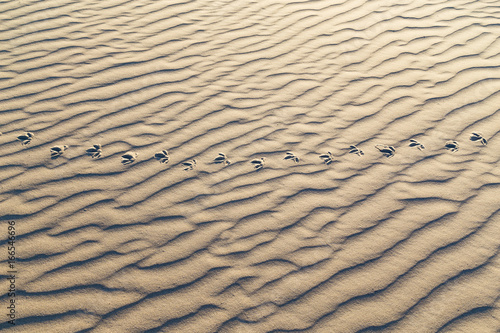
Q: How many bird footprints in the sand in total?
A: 15